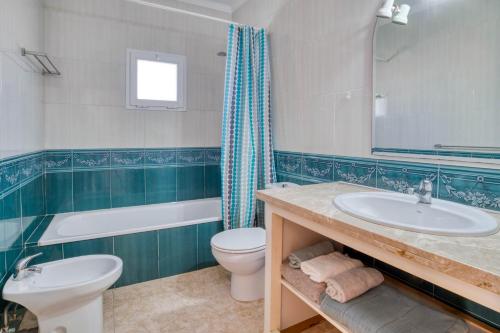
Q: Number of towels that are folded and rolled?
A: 3